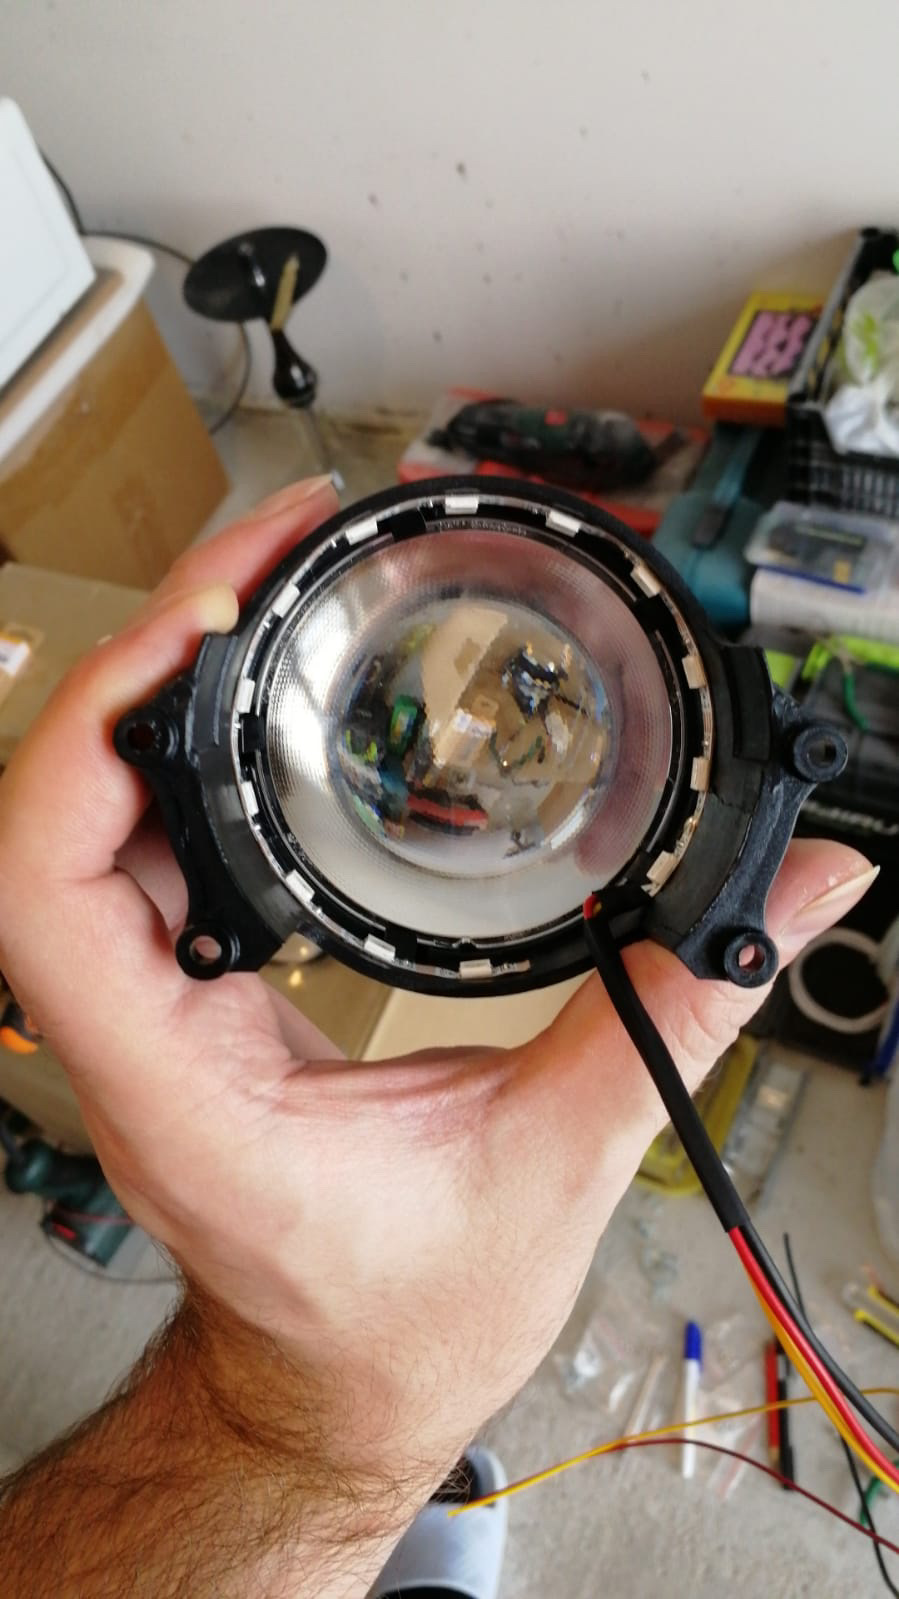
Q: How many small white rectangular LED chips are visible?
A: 13